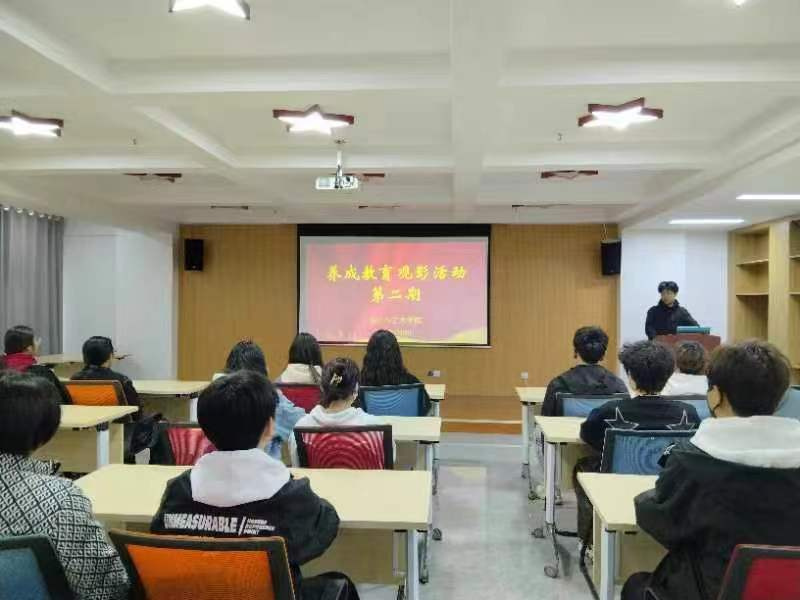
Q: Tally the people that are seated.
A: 12